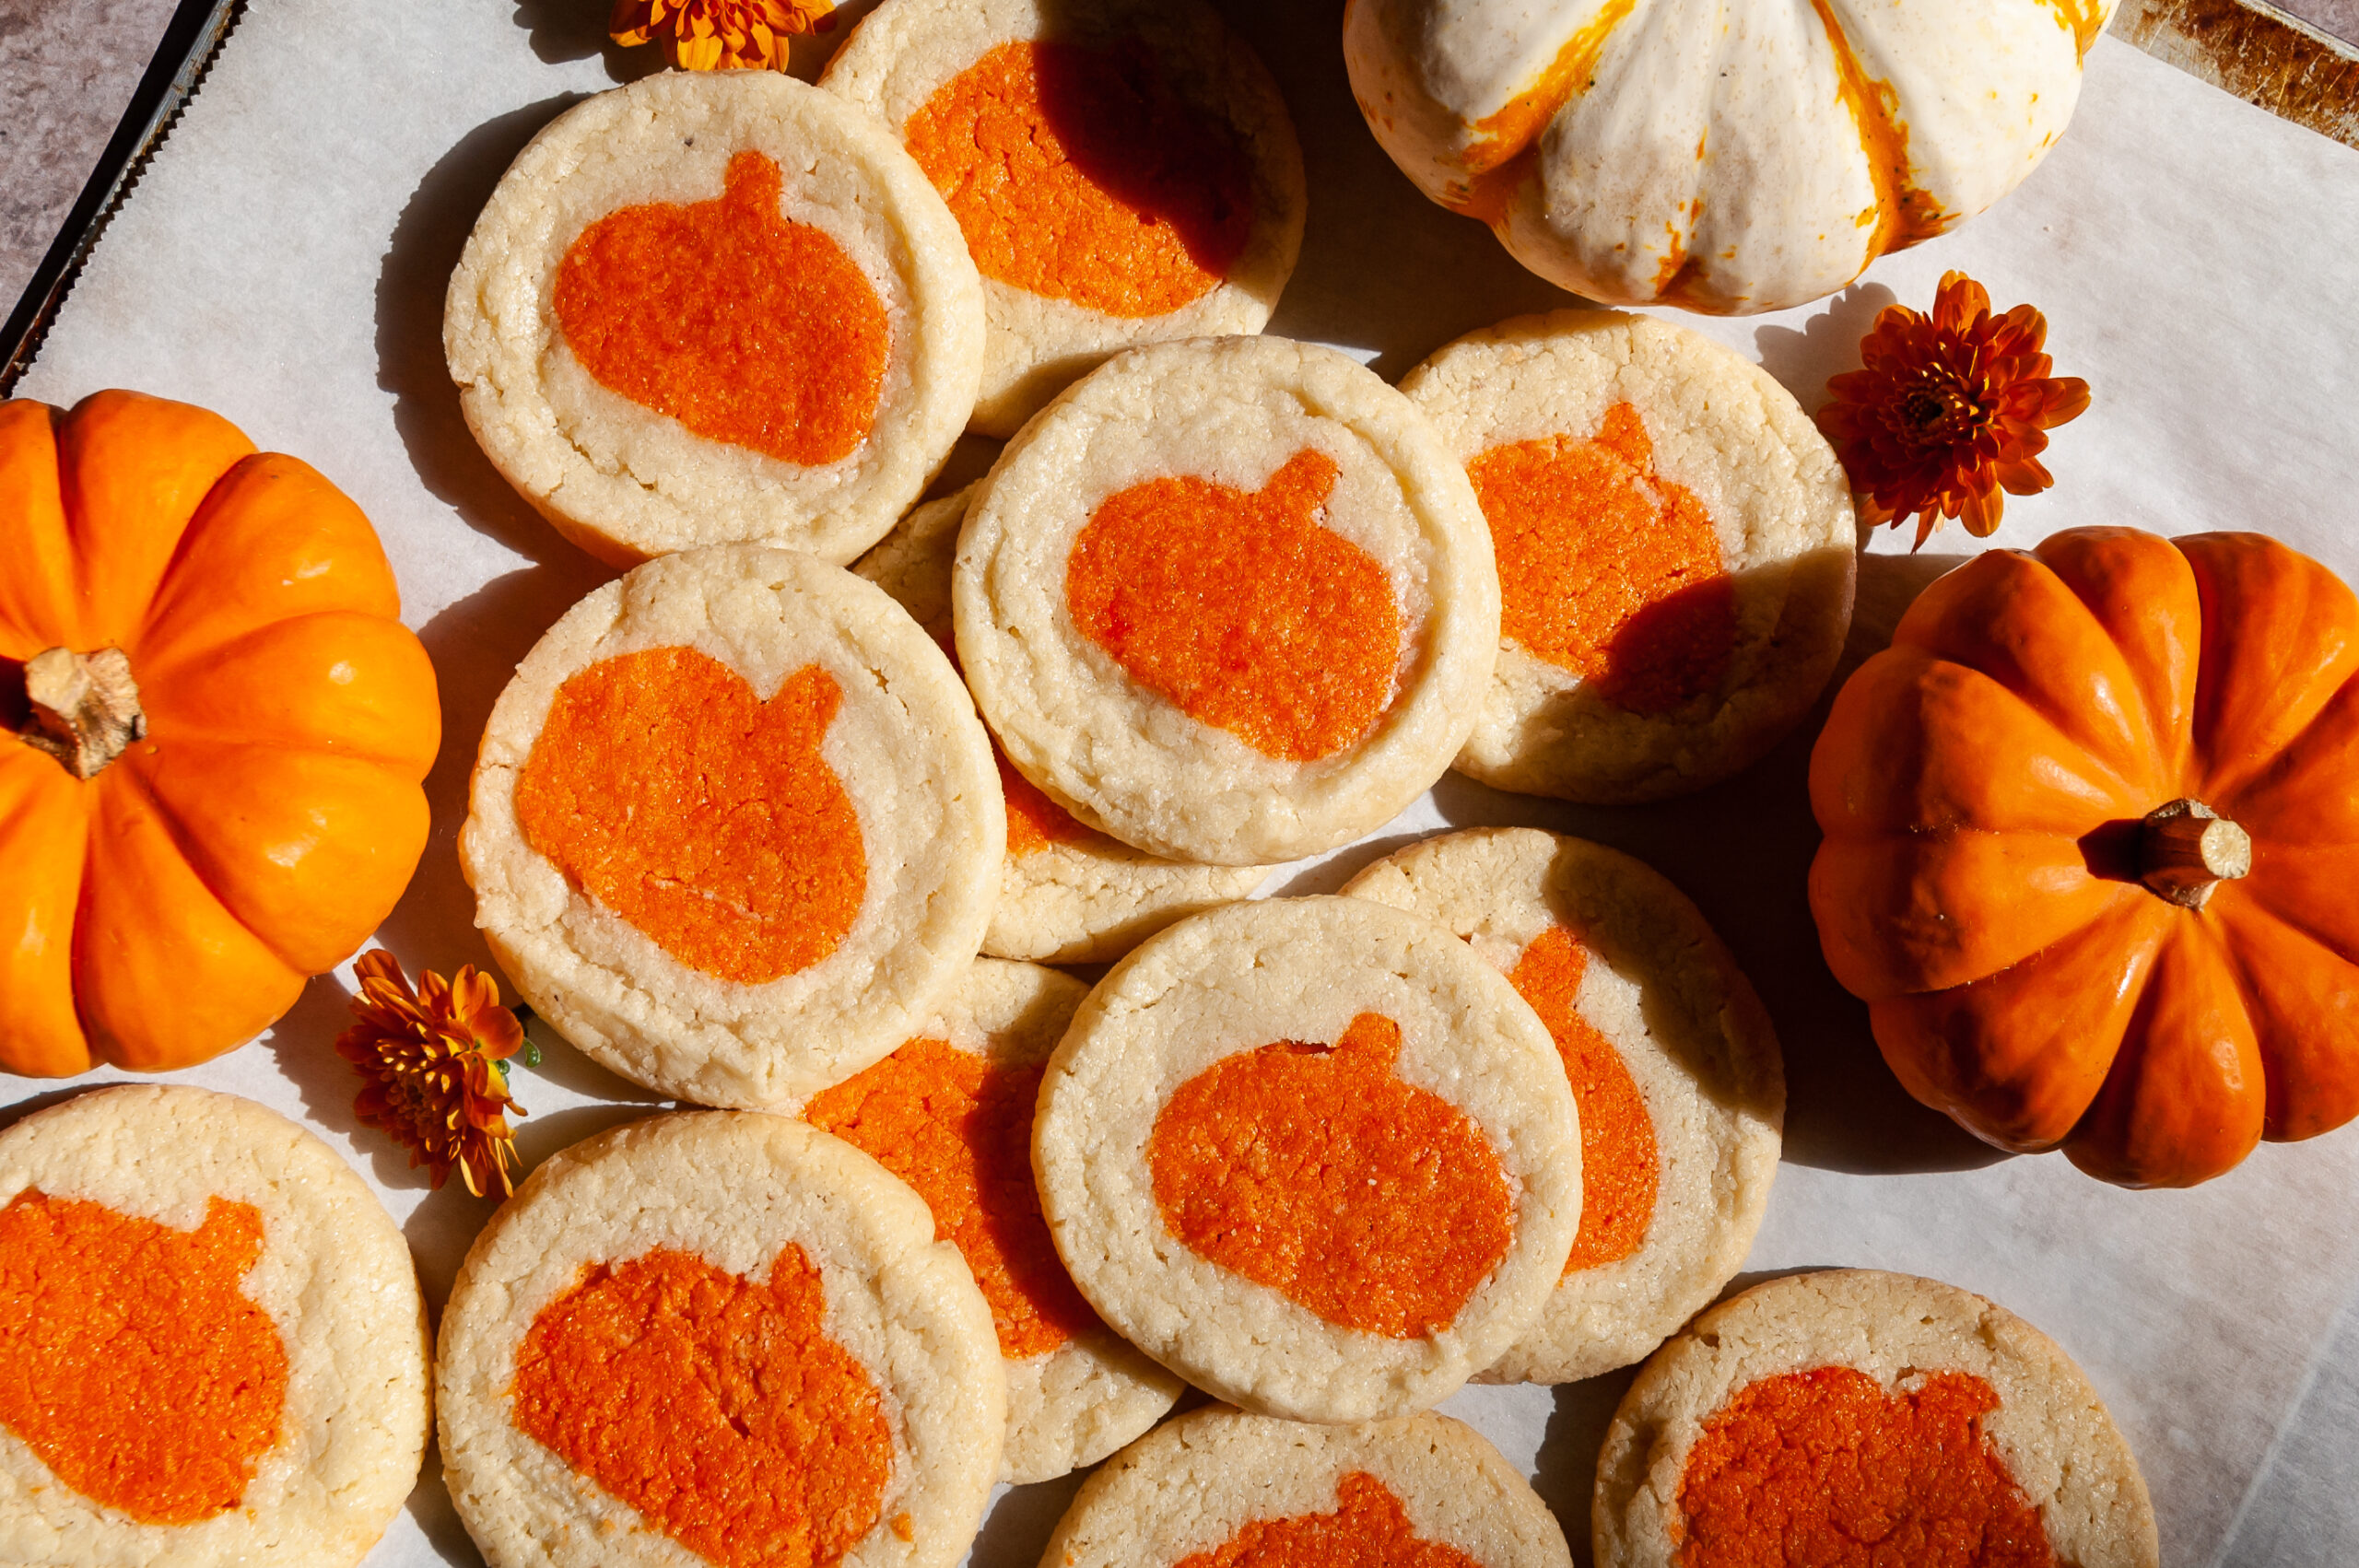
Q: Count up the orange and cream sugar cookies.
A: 13